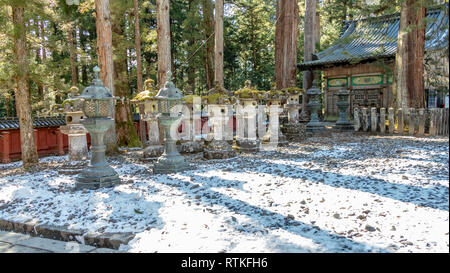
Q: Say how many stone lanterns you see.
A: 11